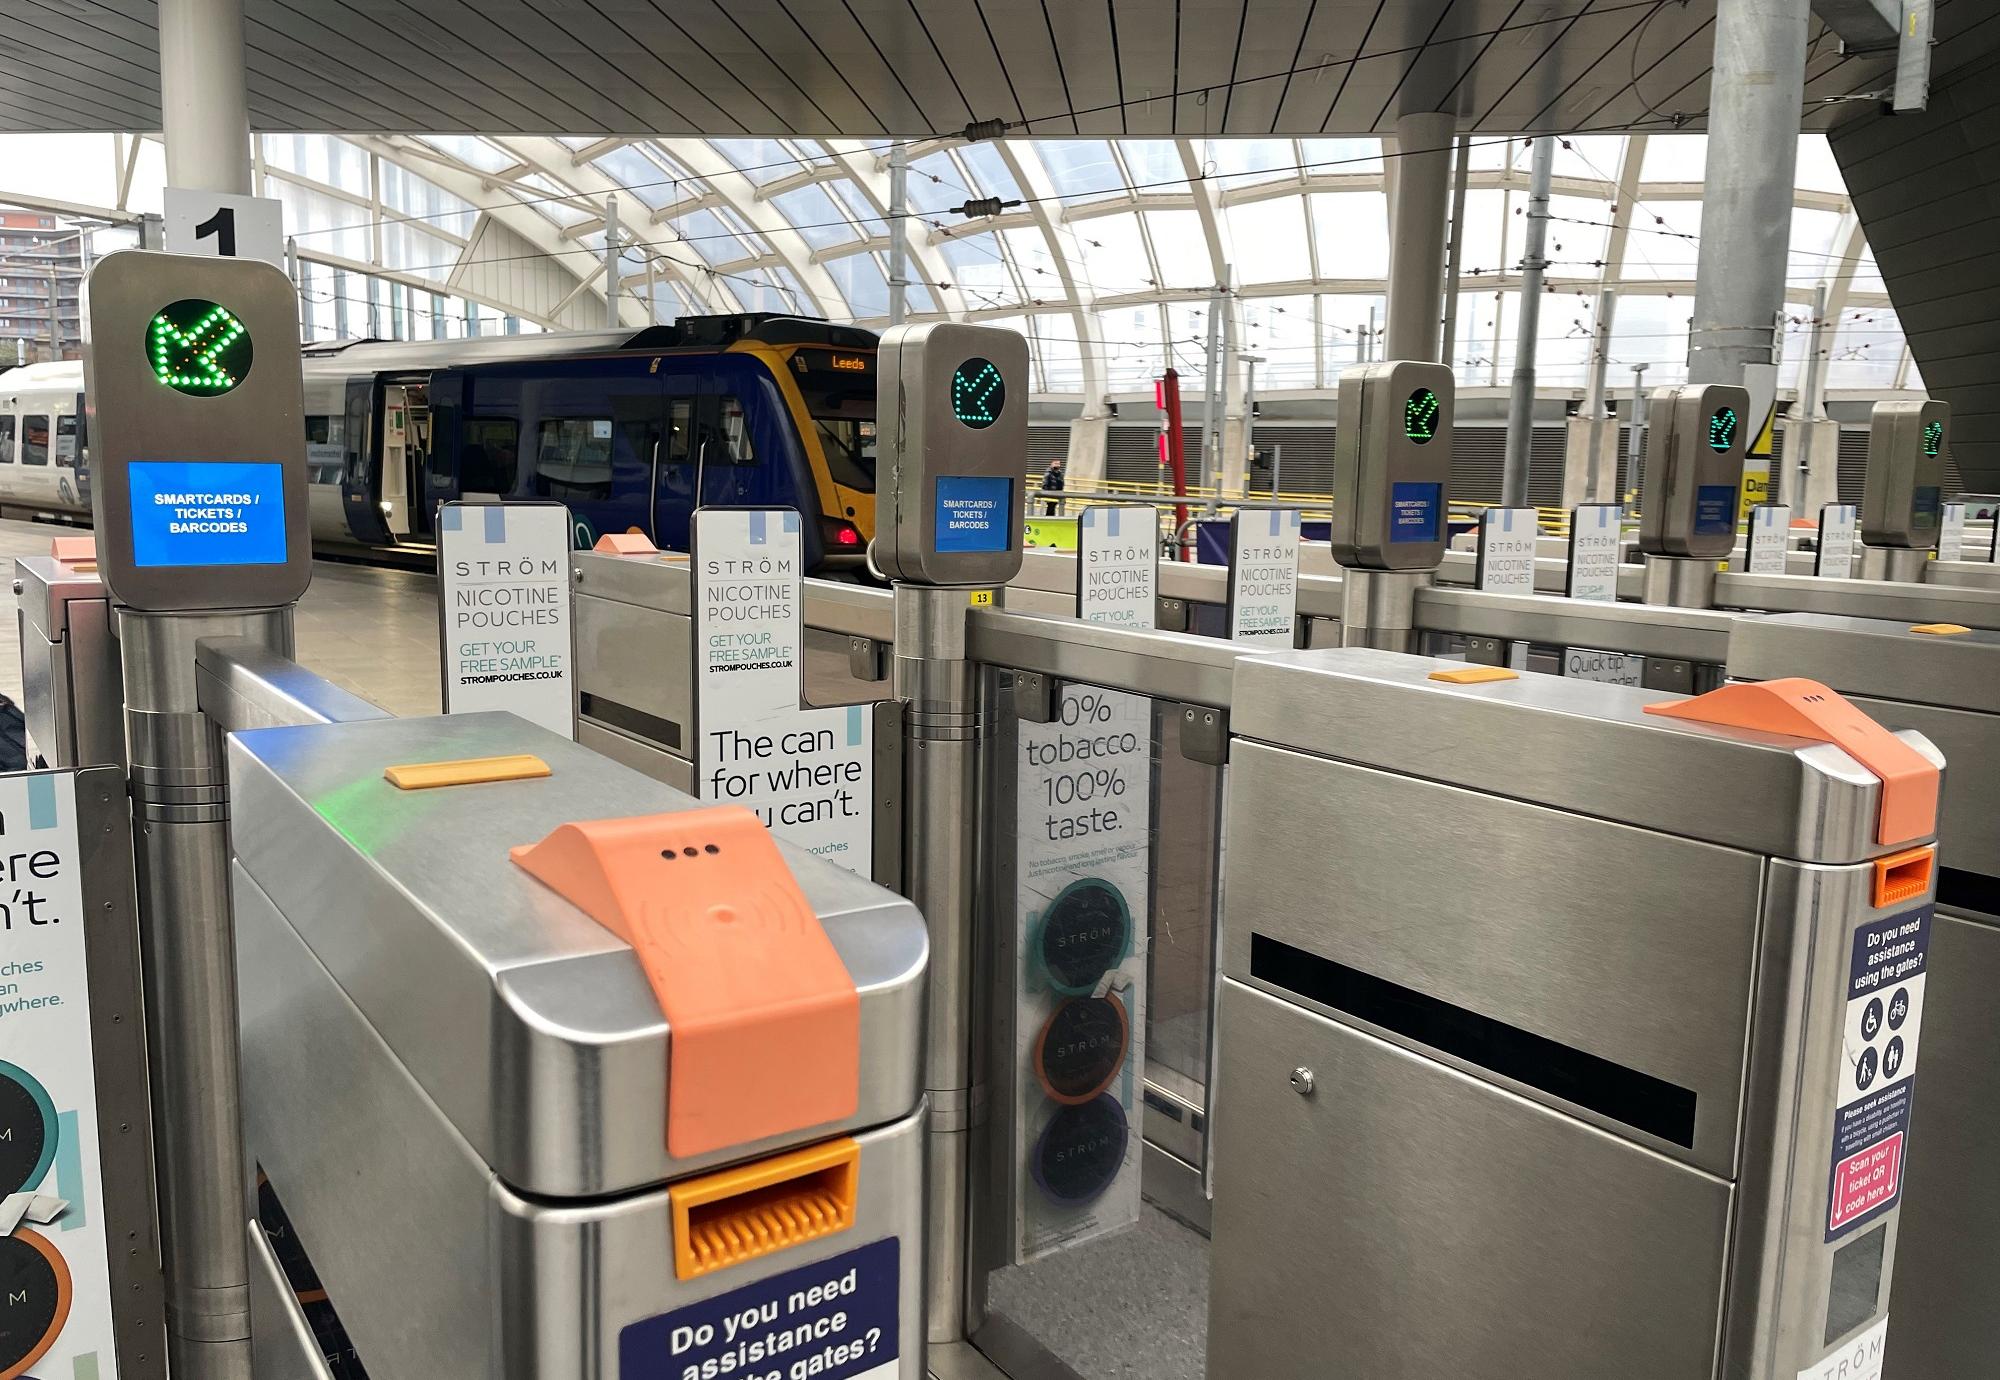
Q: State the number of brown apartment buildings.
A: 1